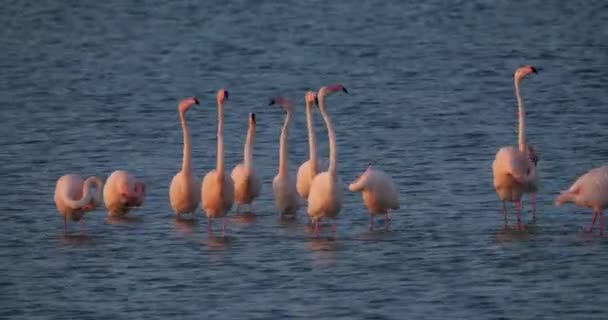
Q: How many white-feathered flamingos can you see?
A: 11